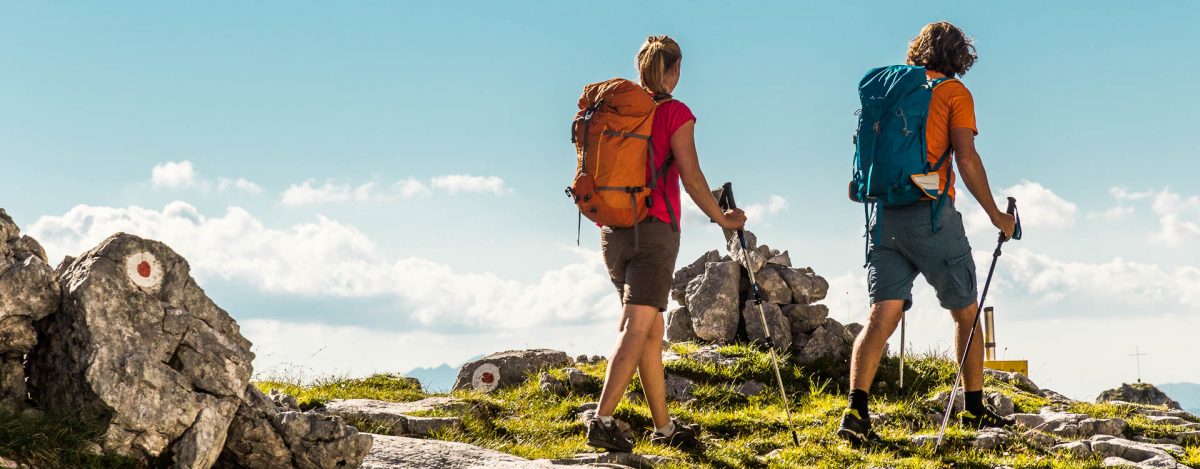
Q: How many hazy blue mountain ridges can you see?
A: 2